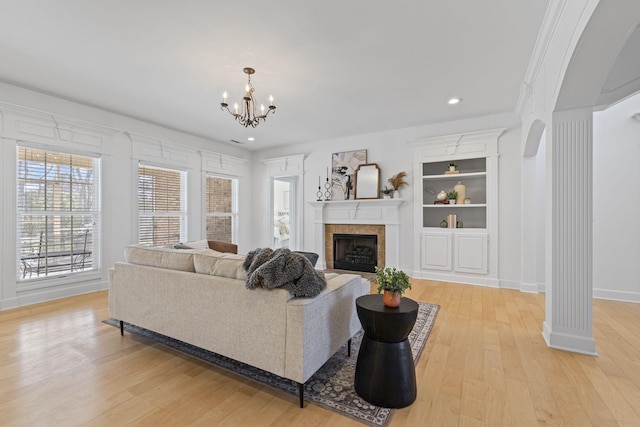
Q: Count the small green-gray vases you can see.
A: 2